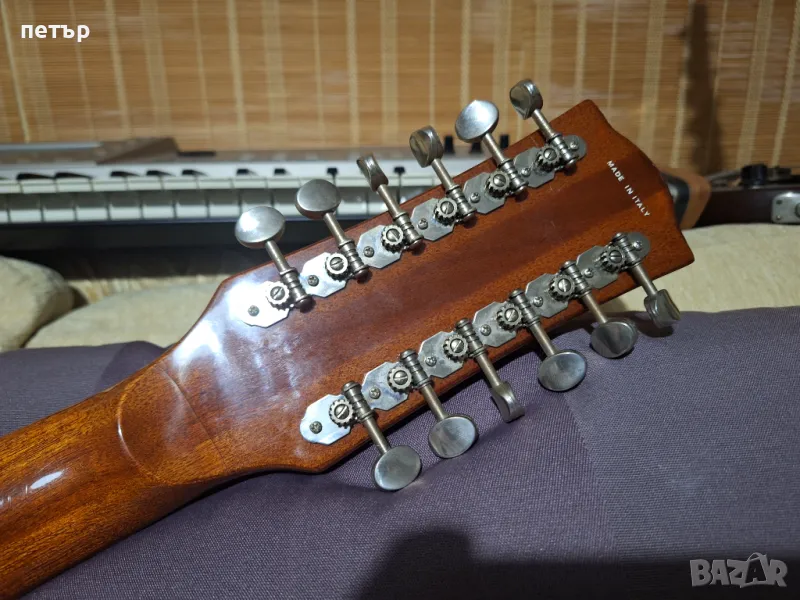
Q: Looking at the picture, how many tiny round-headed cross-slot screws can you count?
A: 14